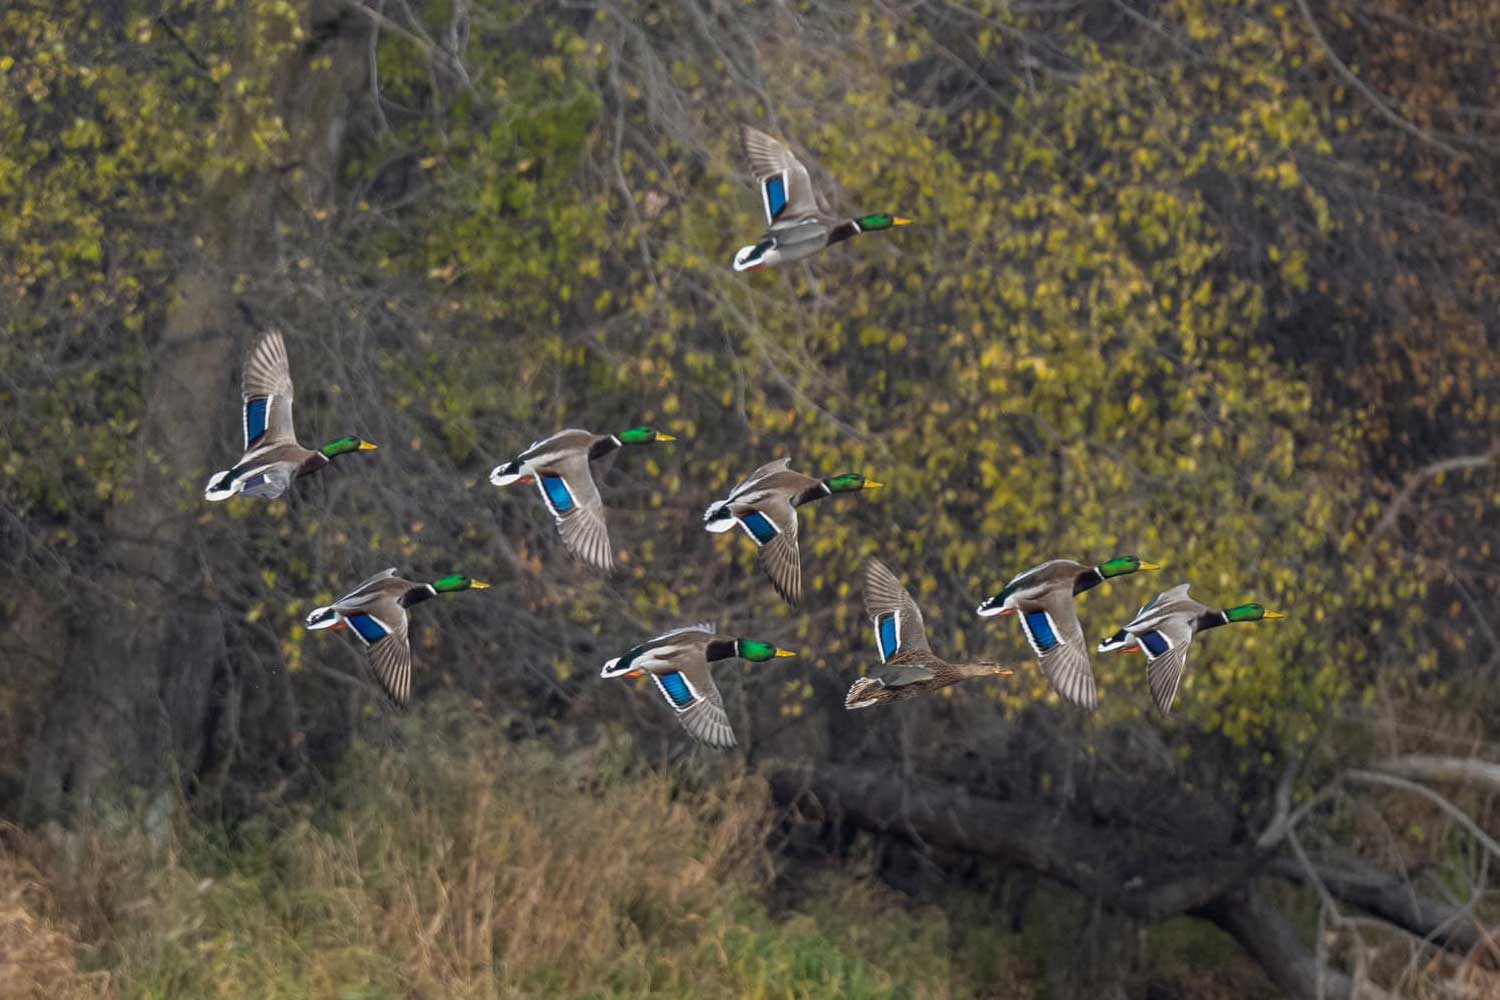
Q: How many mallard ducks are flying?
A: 9